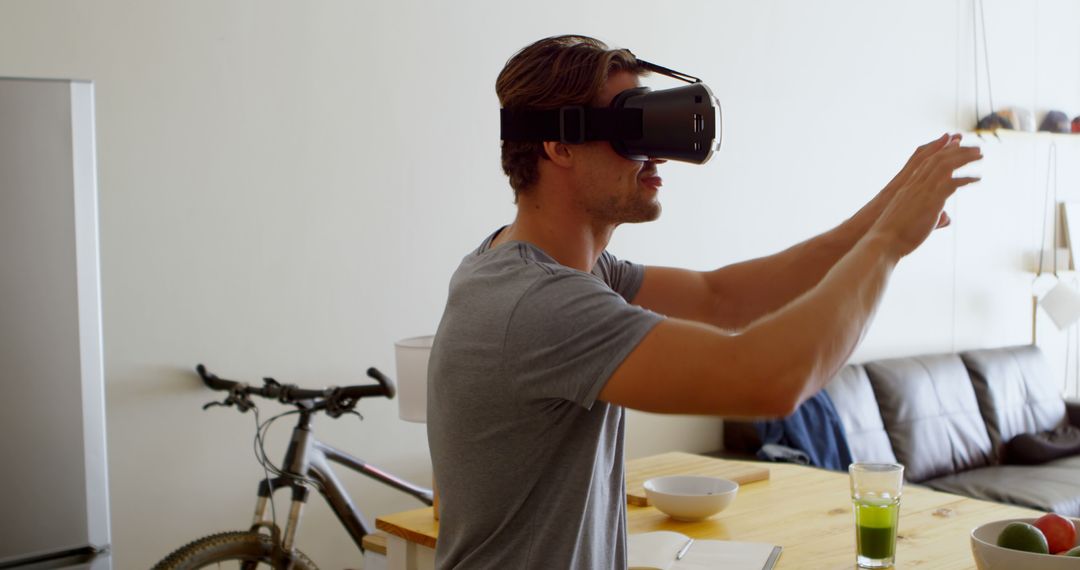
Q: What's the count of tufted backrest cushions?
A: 3